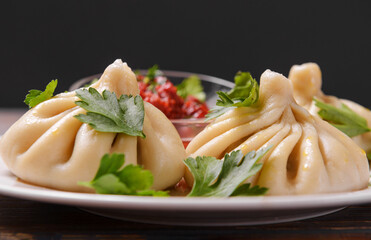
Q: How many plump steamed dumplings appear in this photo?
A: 3